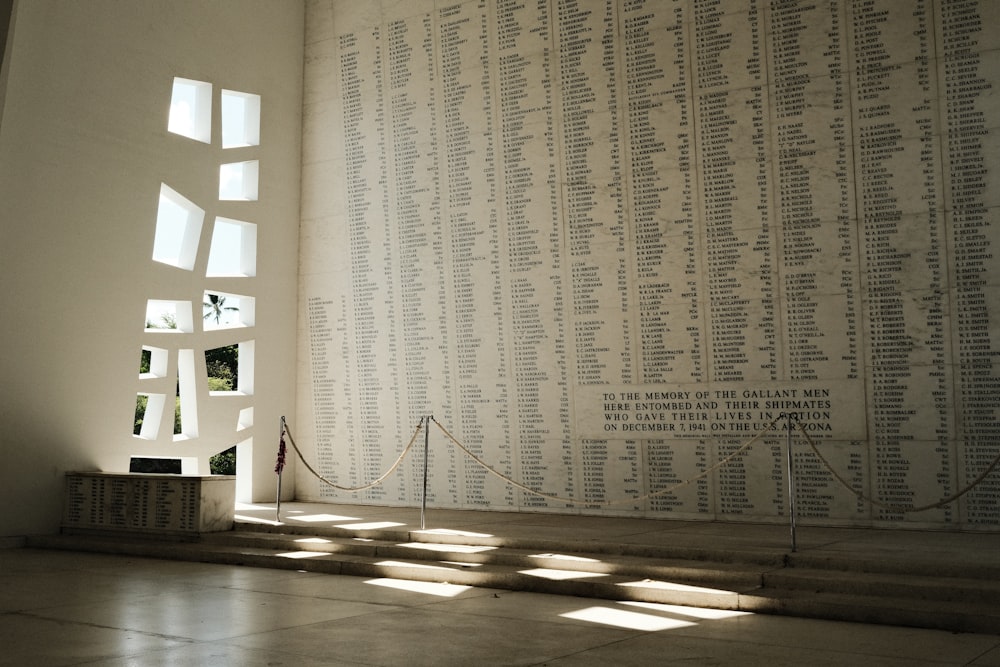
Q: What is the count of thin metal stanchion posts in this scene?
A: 3